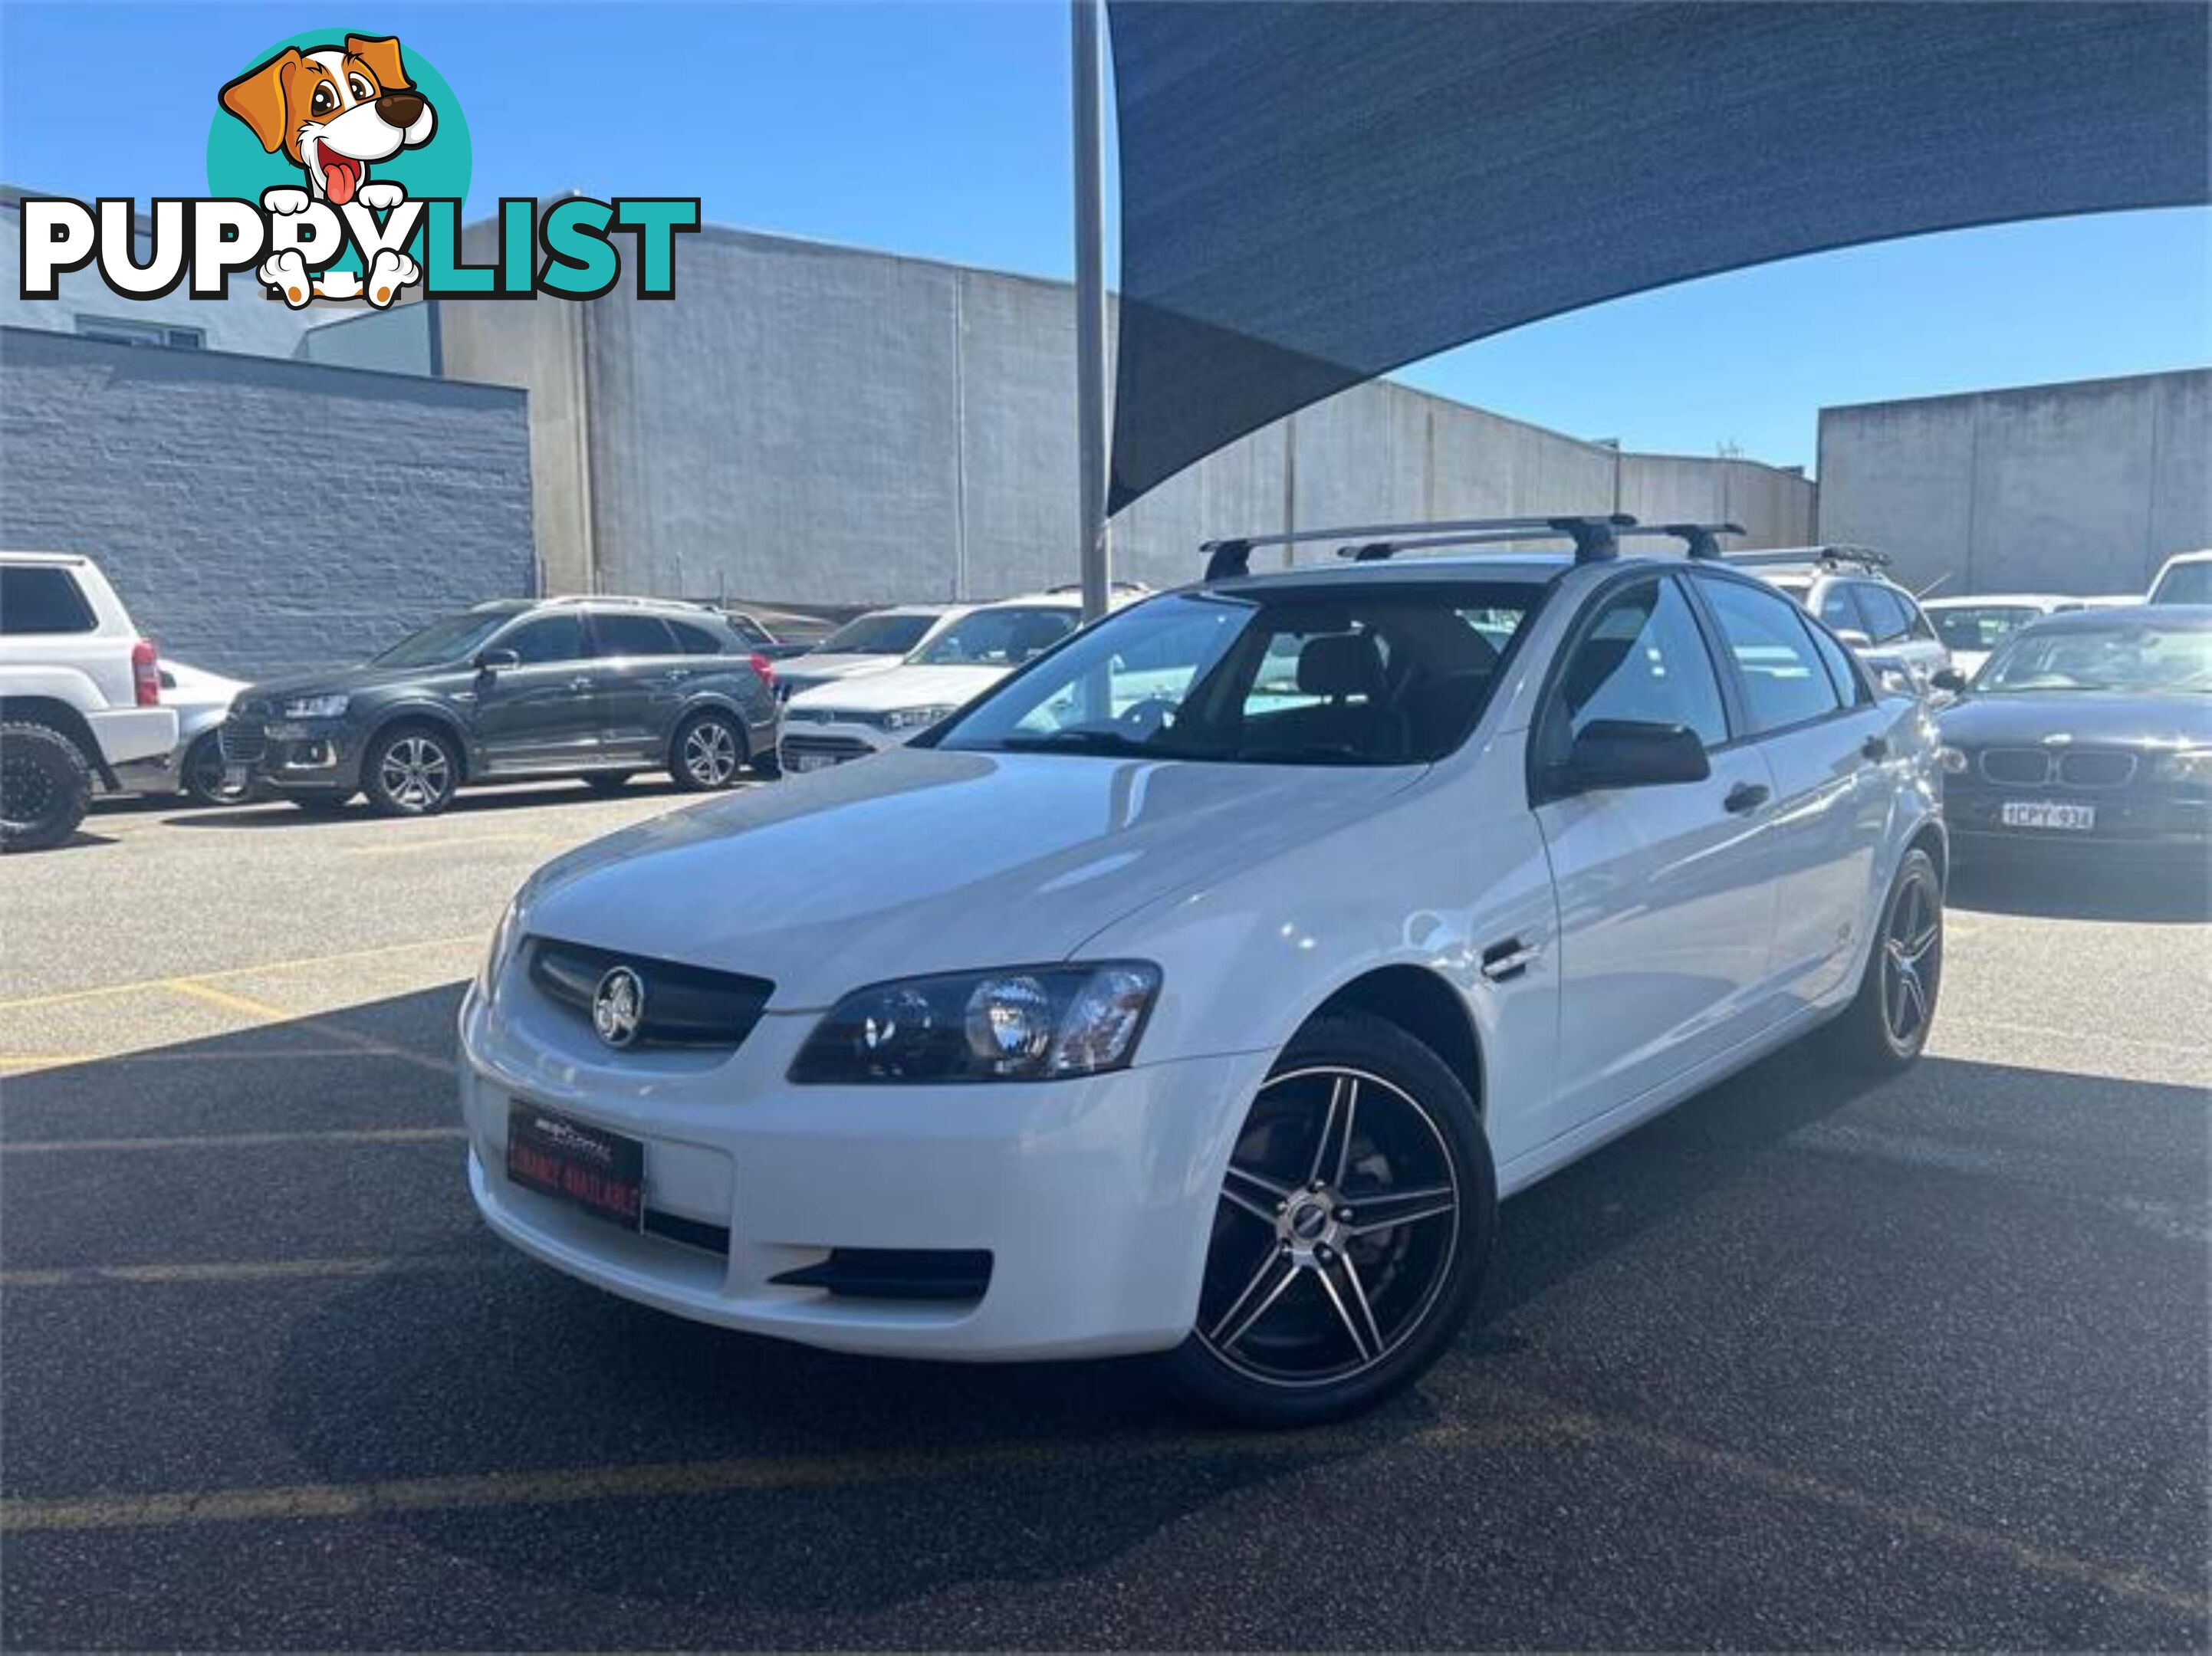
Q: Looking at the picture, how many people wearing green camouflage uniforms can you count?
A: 0